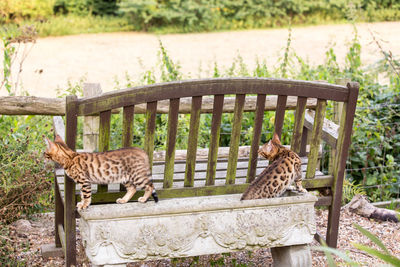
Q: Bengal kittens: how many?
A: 2